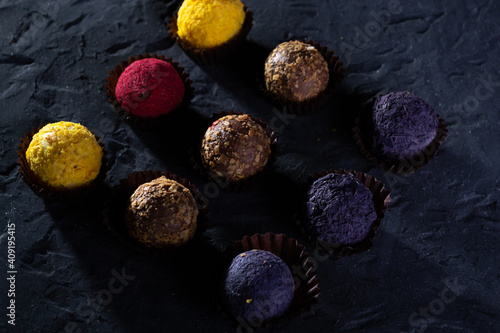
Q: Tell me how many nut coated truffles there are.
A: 3